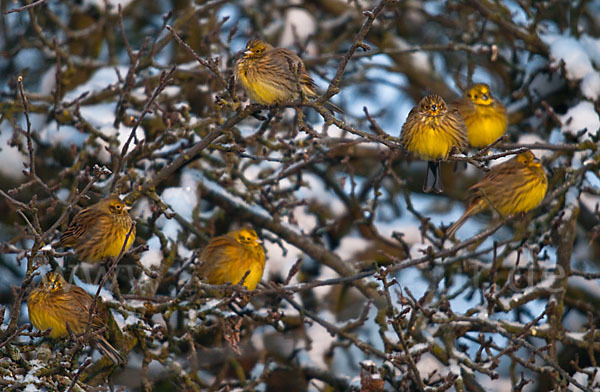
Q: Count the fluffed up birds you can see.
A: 7